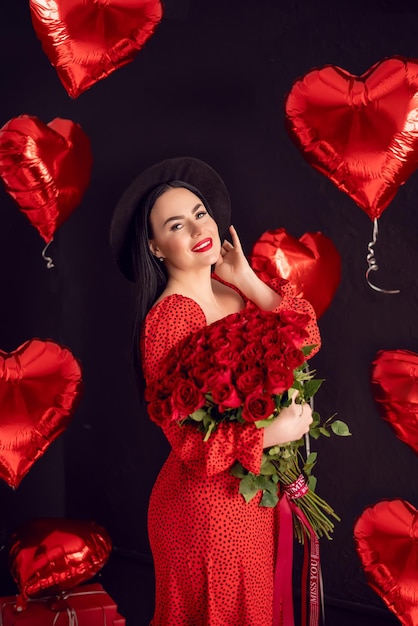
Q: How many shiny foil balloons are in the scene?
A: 8